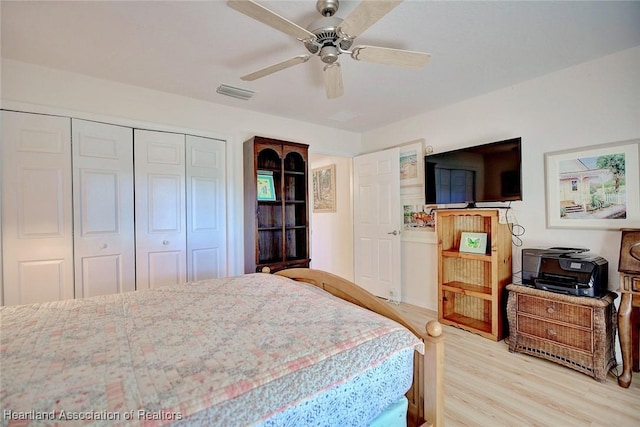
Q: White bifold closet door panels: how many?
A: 4